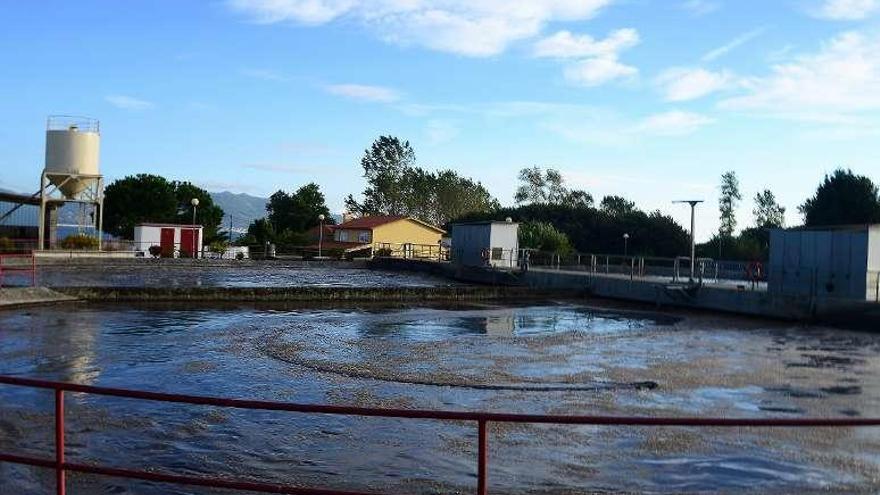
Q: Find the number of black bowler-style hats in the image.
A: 0